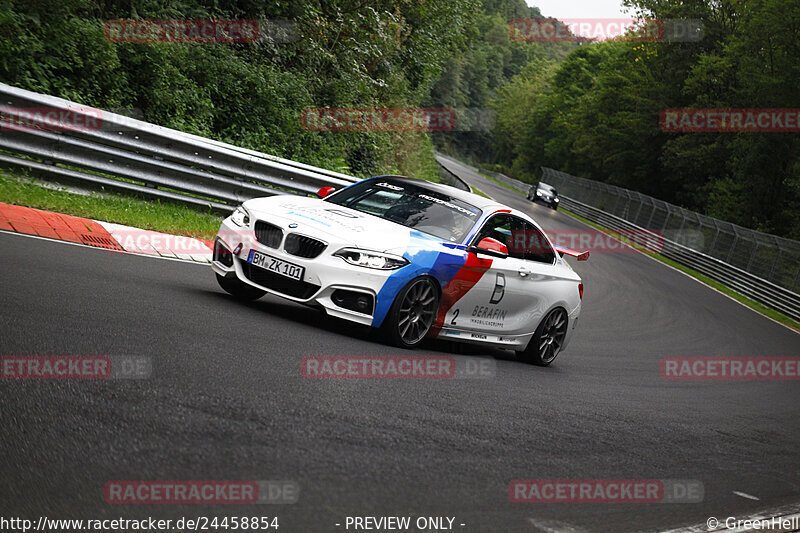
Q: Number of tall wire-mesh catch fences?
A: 1